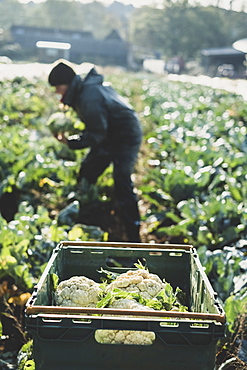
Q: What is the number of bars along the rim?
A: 2